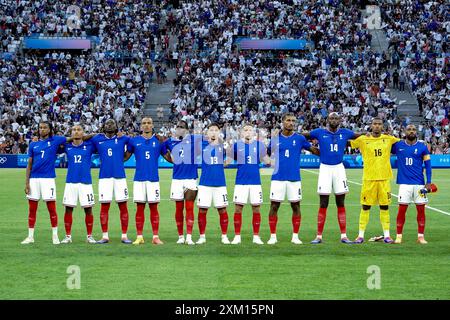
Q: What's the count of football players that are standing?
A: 11